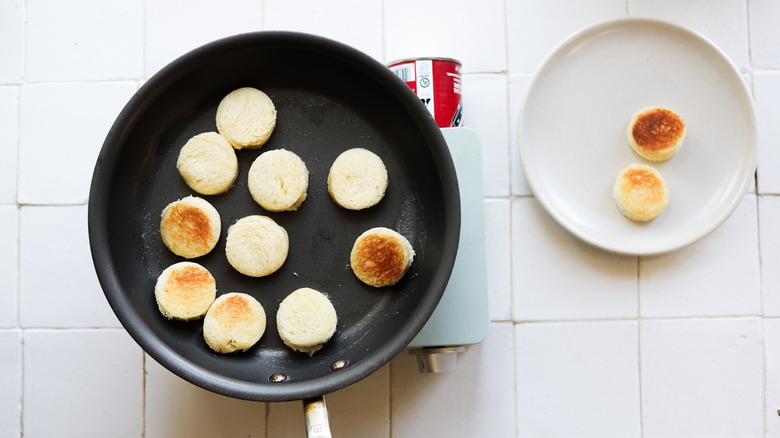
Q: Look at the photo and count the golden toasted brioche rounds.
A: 6